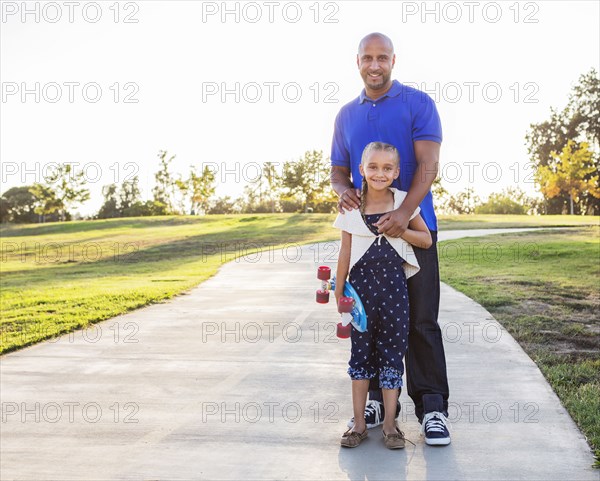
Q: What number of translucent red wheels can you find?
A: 4